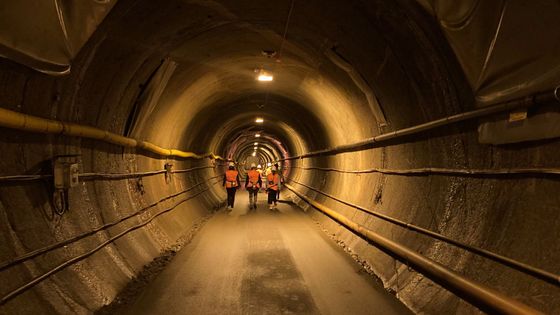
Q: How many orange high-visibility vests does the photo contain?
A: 3